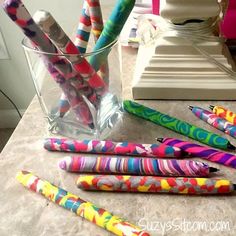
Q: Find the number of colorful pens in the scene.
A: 13